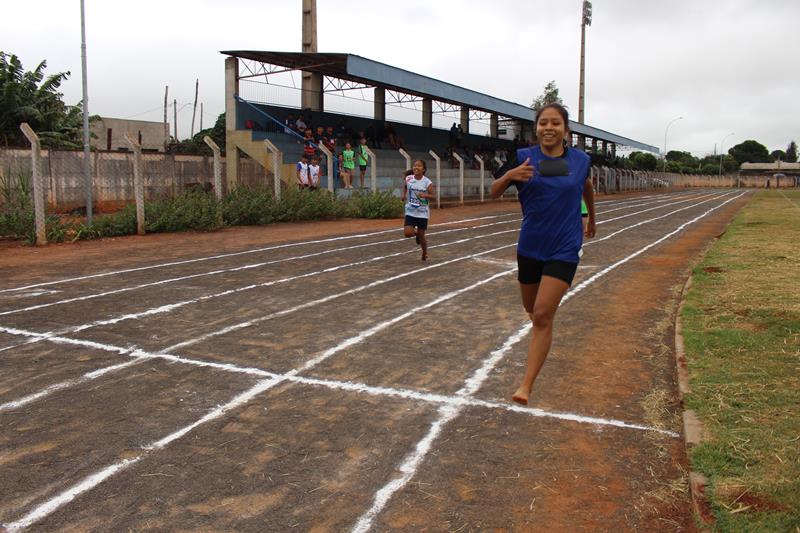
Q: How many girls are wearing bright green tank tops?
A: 2